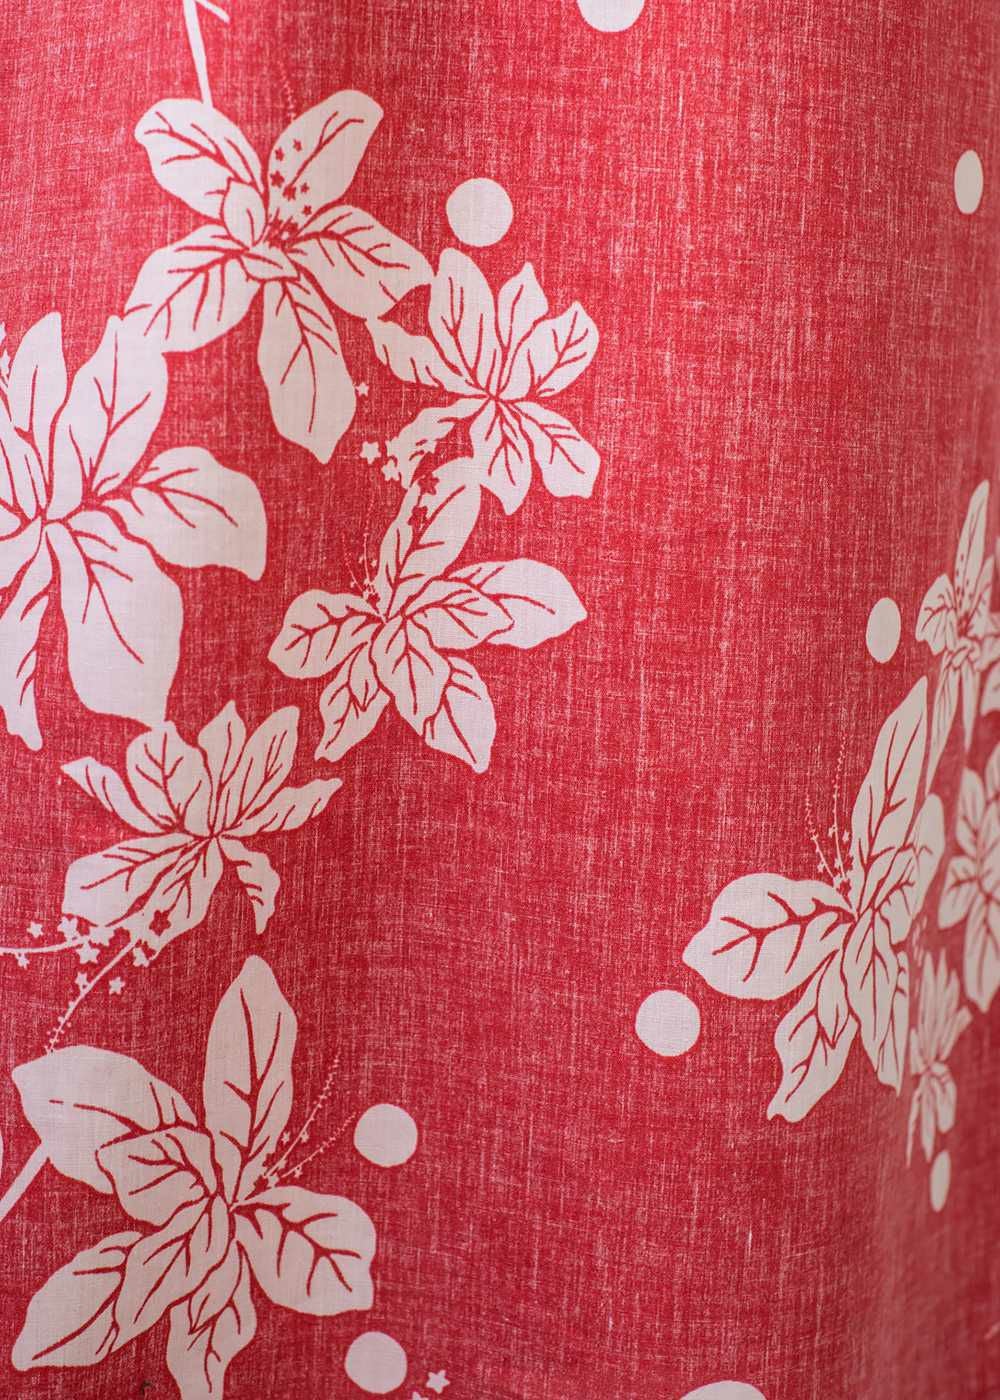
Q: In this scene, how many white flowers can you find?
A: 10